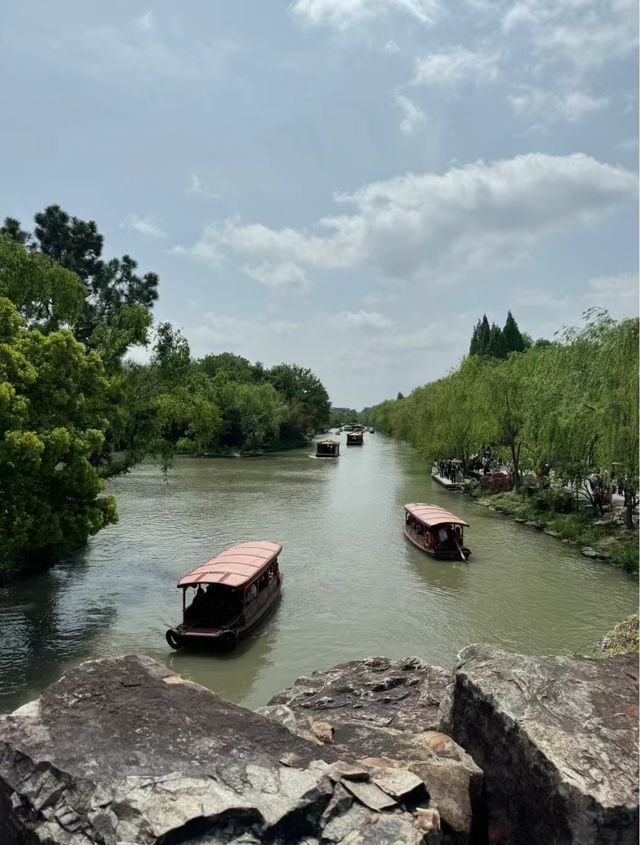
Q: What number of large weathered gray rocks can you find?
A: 3